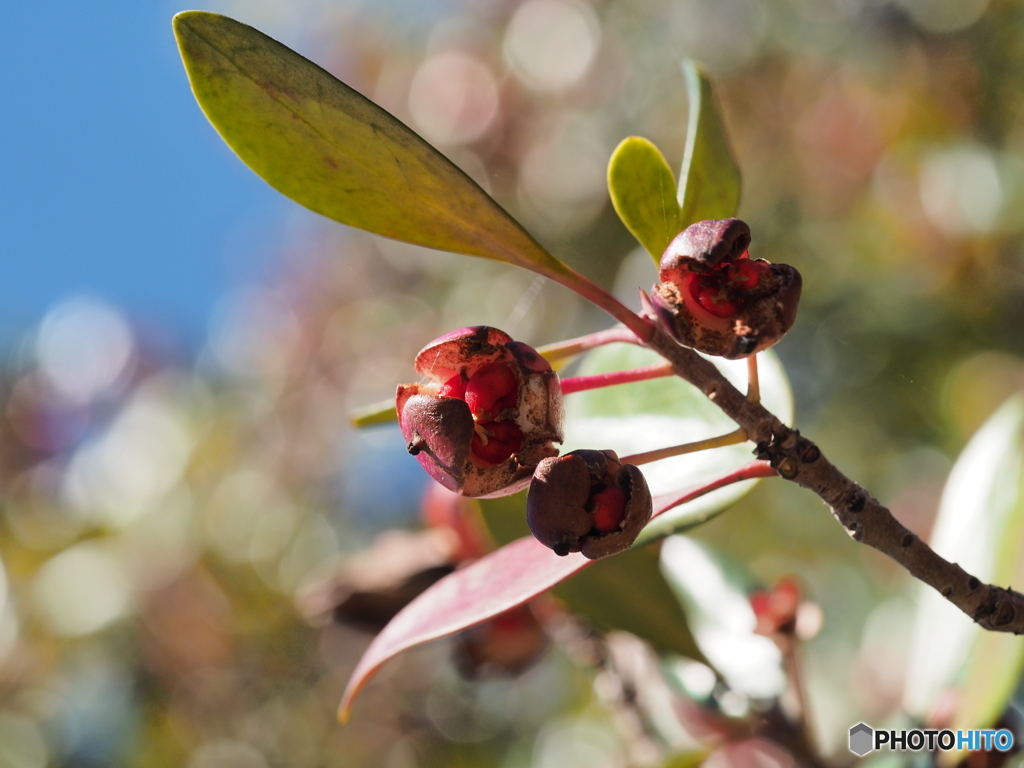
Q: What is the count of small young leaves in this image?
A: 2